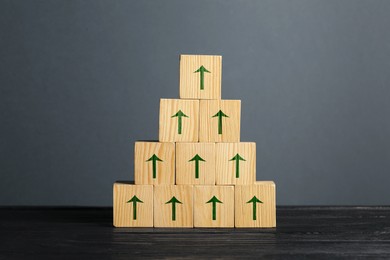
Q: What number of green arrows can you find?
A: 10